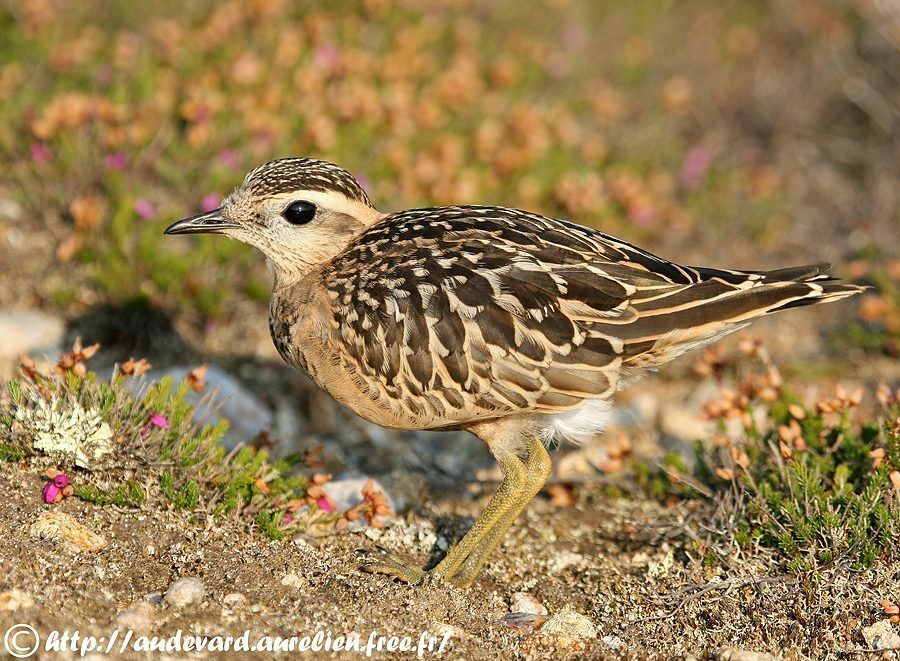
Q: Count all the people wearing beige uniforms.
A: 0